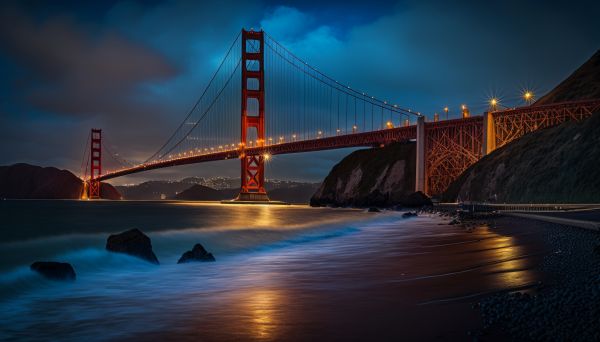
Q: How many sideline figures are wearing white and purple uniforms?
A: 0